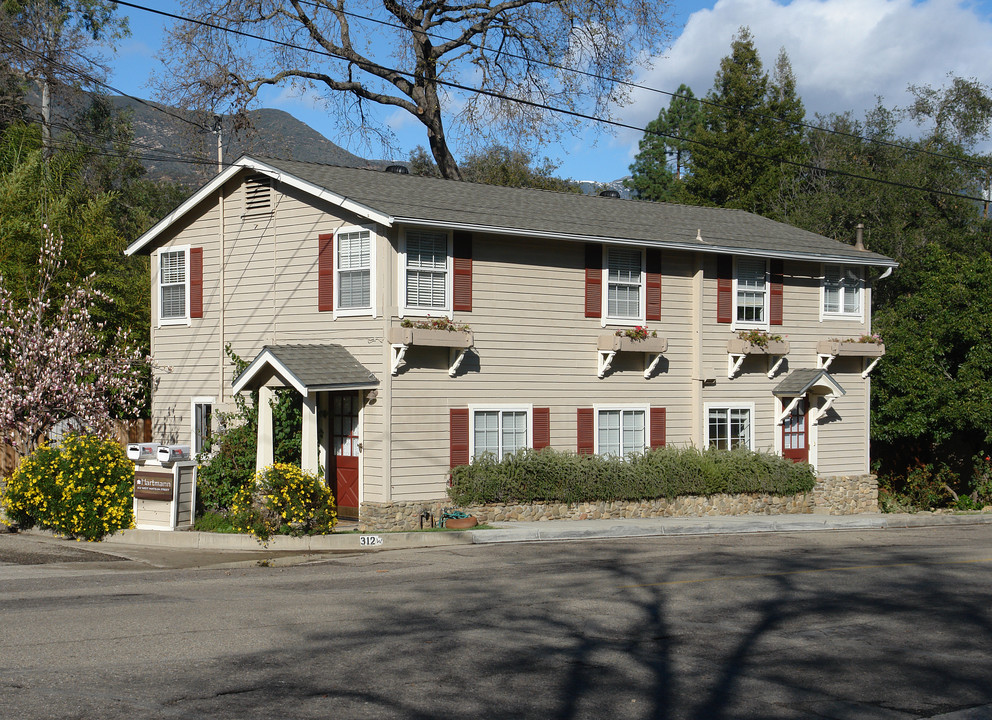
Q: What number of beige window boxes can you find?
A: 4